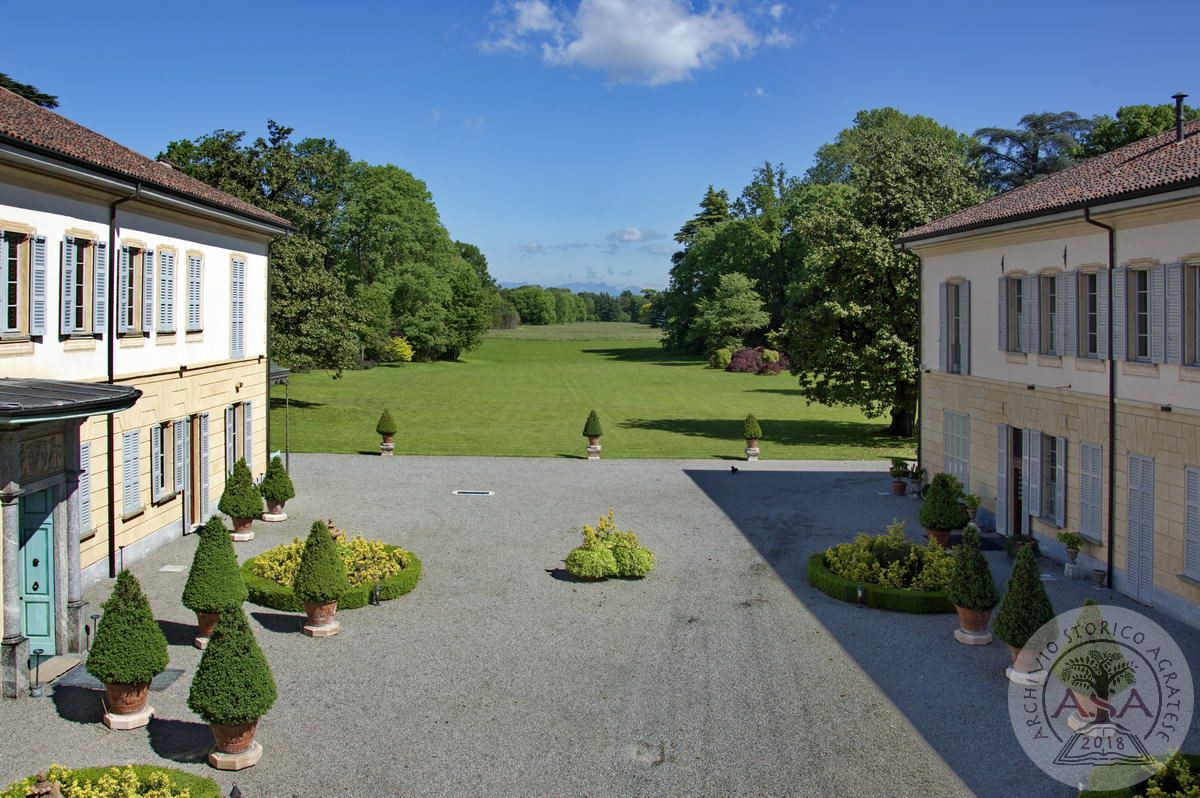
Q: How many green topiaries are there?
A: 13